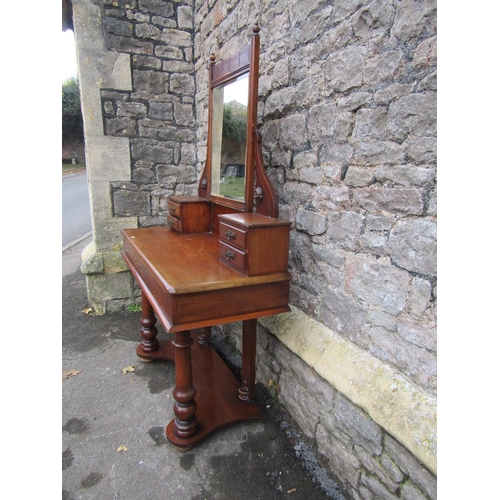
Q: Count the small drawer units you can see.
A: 2